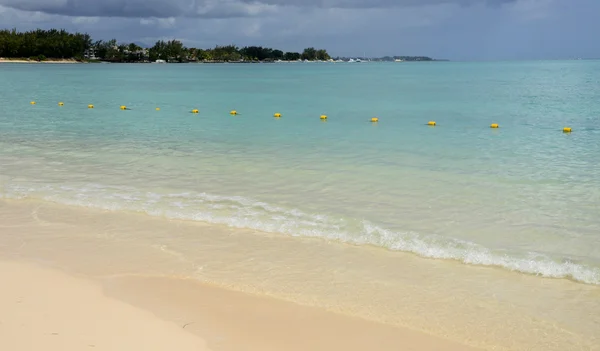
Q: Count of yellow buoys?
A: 13